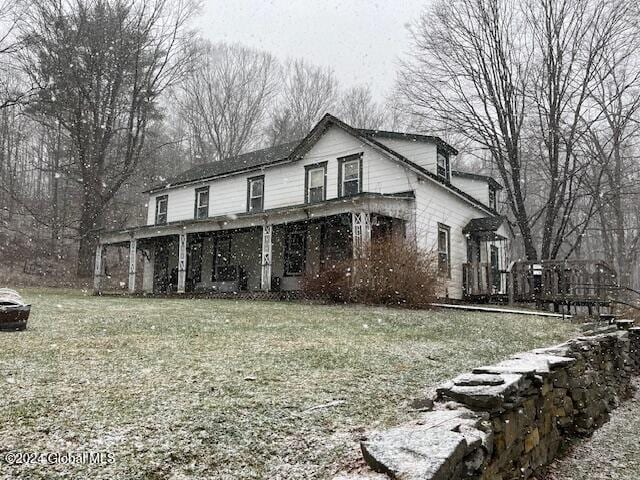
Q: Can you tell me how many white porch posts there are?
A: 5